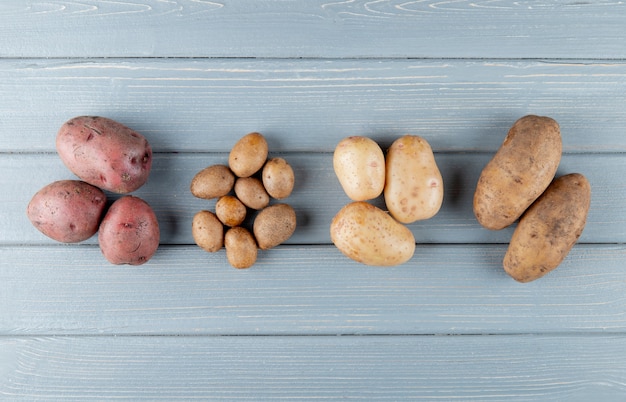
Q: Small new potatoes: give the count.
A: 8